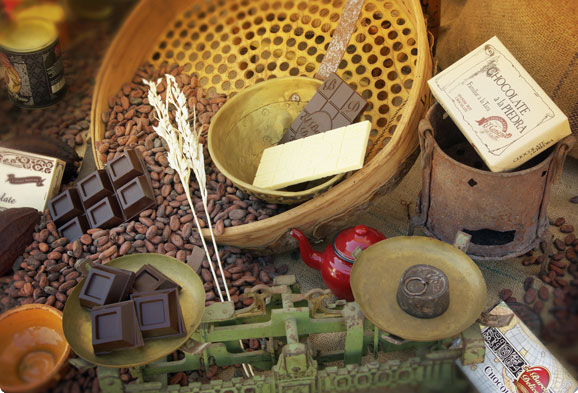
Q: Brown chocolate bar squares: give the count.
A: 10